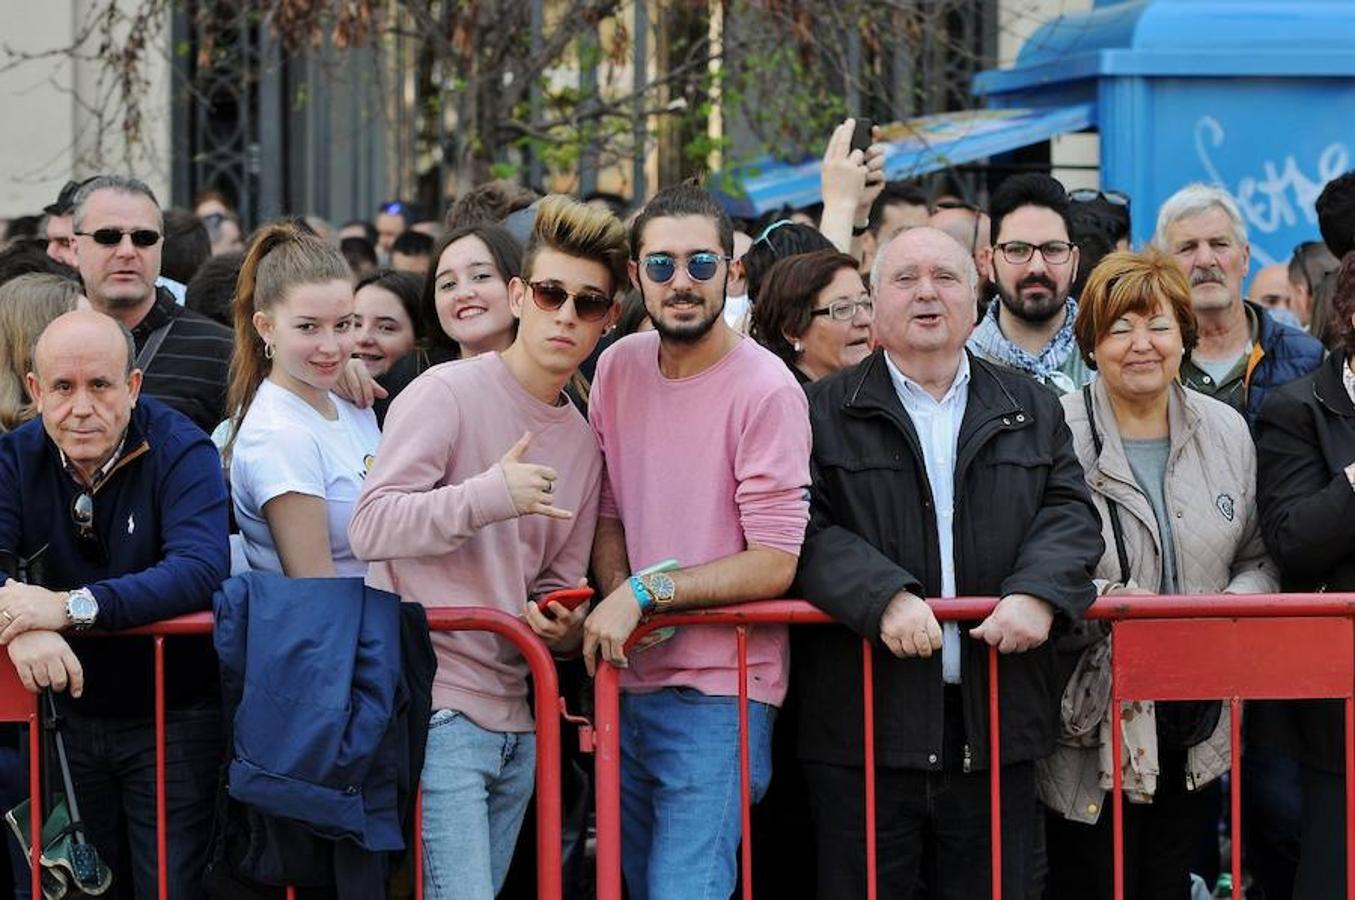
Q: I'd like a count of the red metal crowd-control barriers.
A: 2